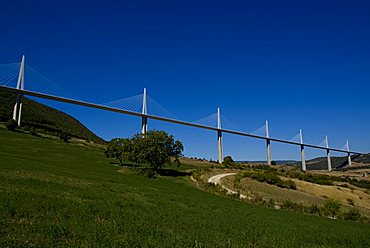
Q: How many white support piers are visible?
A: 7